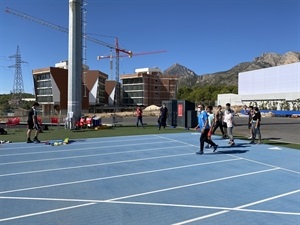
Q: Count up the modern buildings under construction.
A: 2